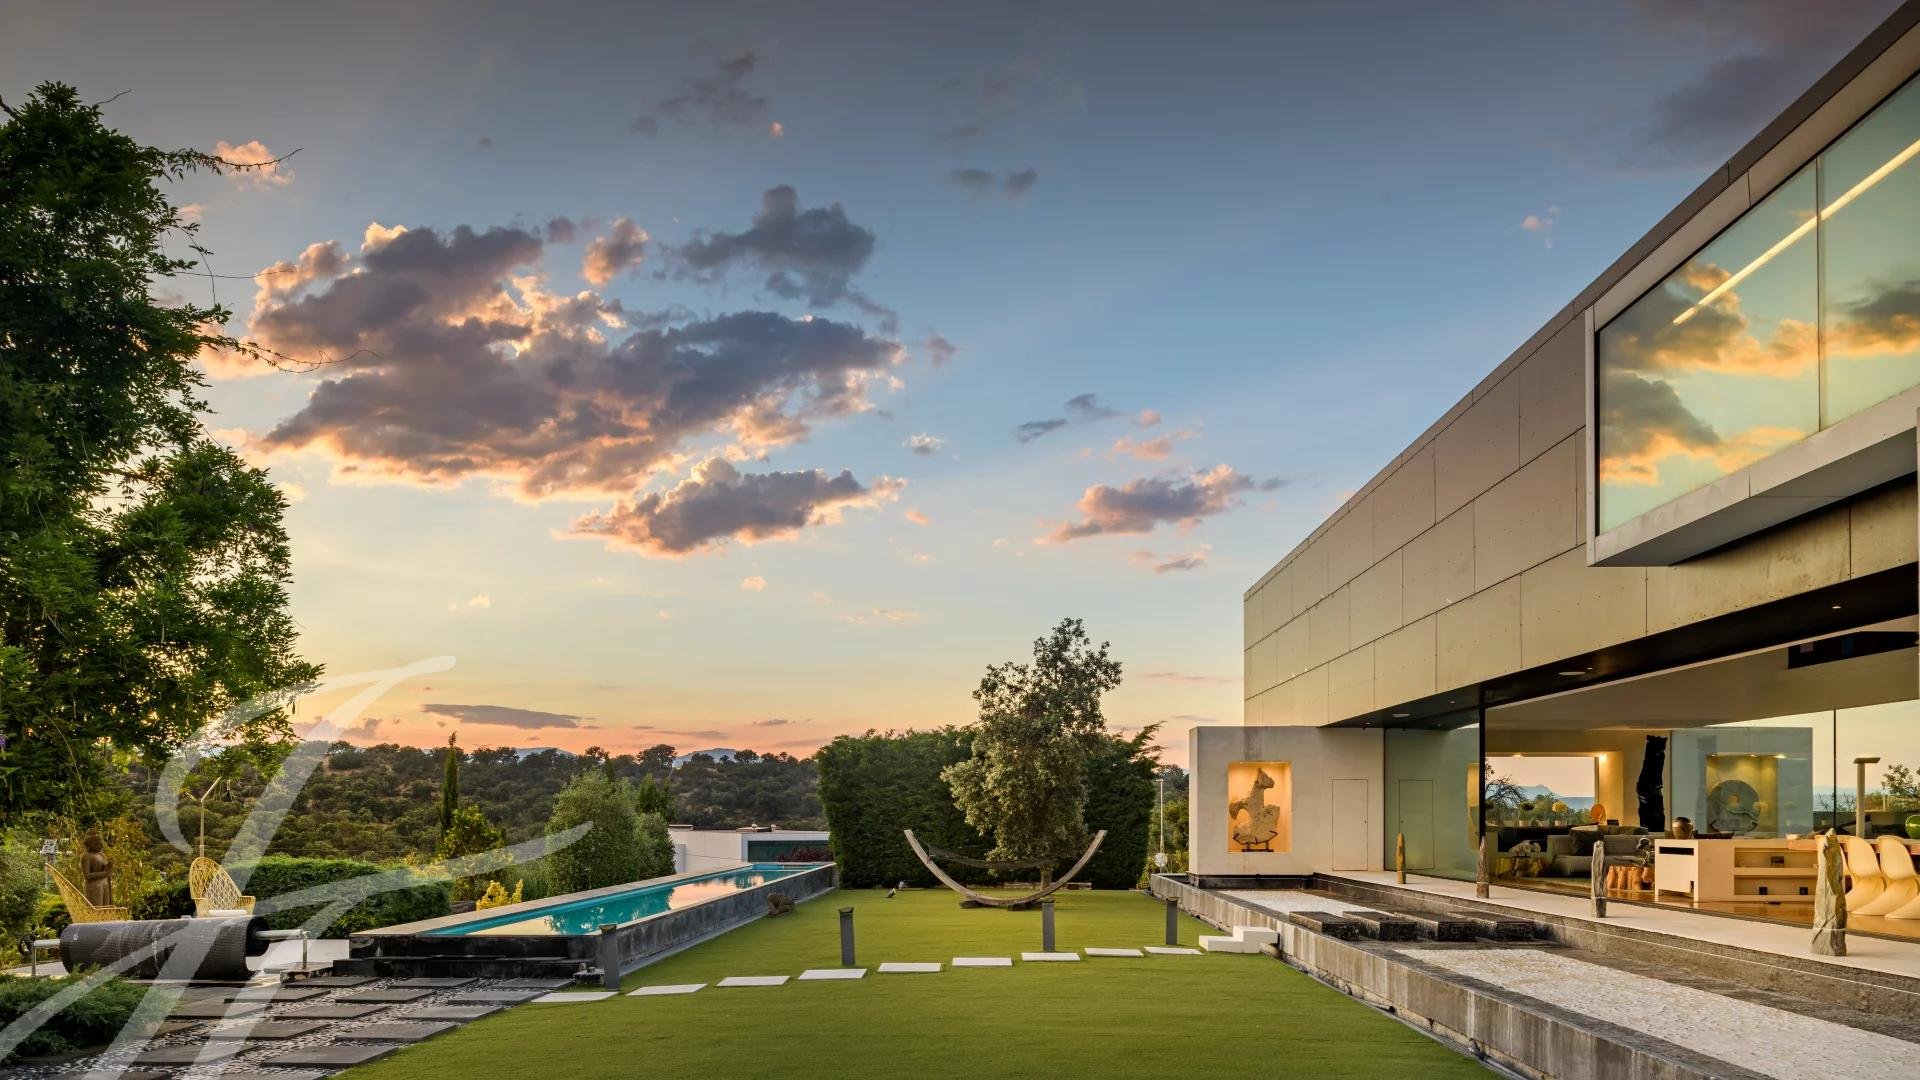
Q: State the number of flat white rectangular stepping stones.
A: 9